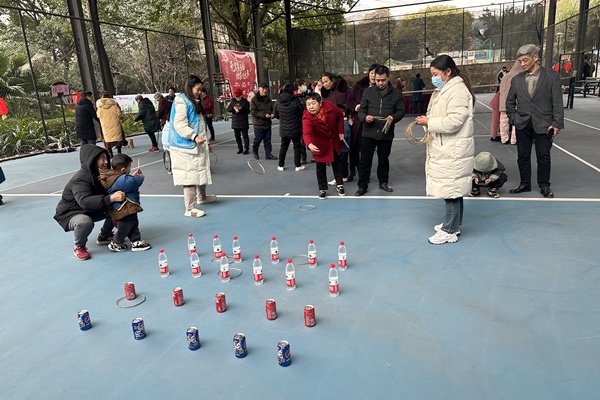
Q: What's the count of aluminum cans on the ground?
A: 10